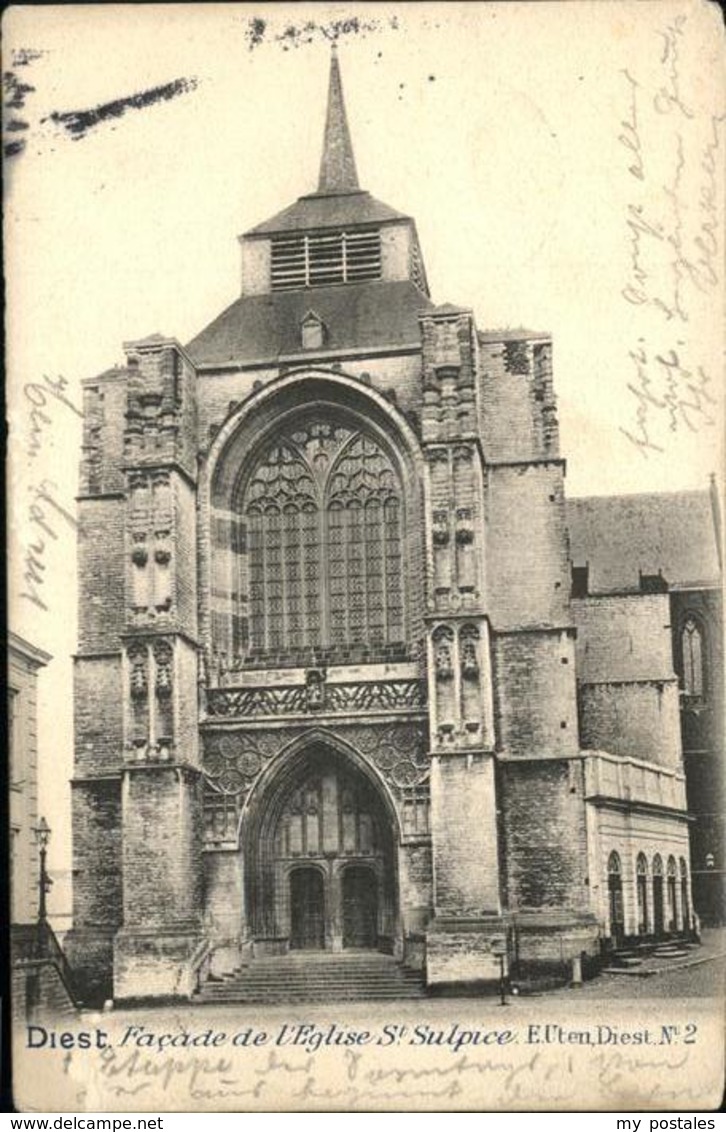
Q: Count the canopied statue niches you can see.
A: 8